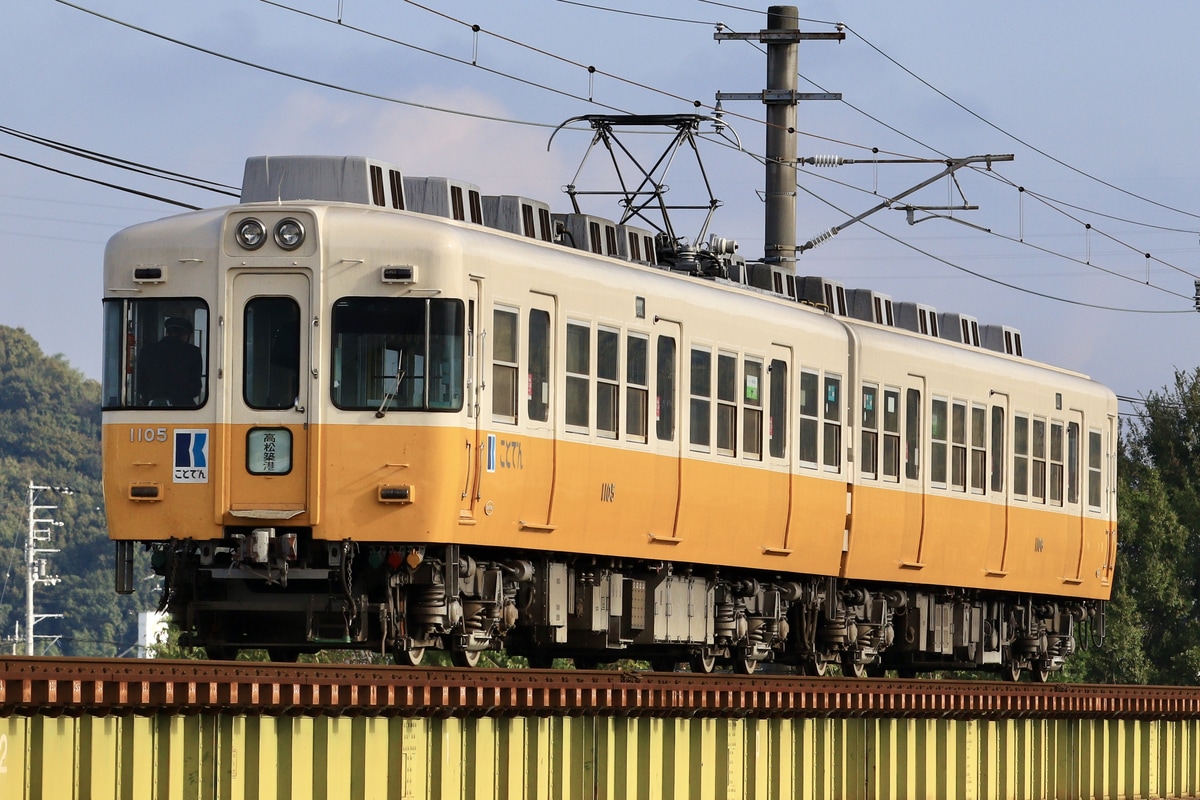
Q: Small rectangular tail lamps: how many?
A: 4